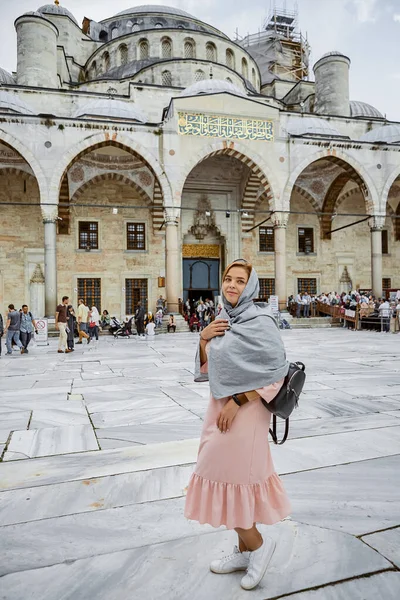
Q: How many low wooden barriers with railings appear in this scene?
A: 1